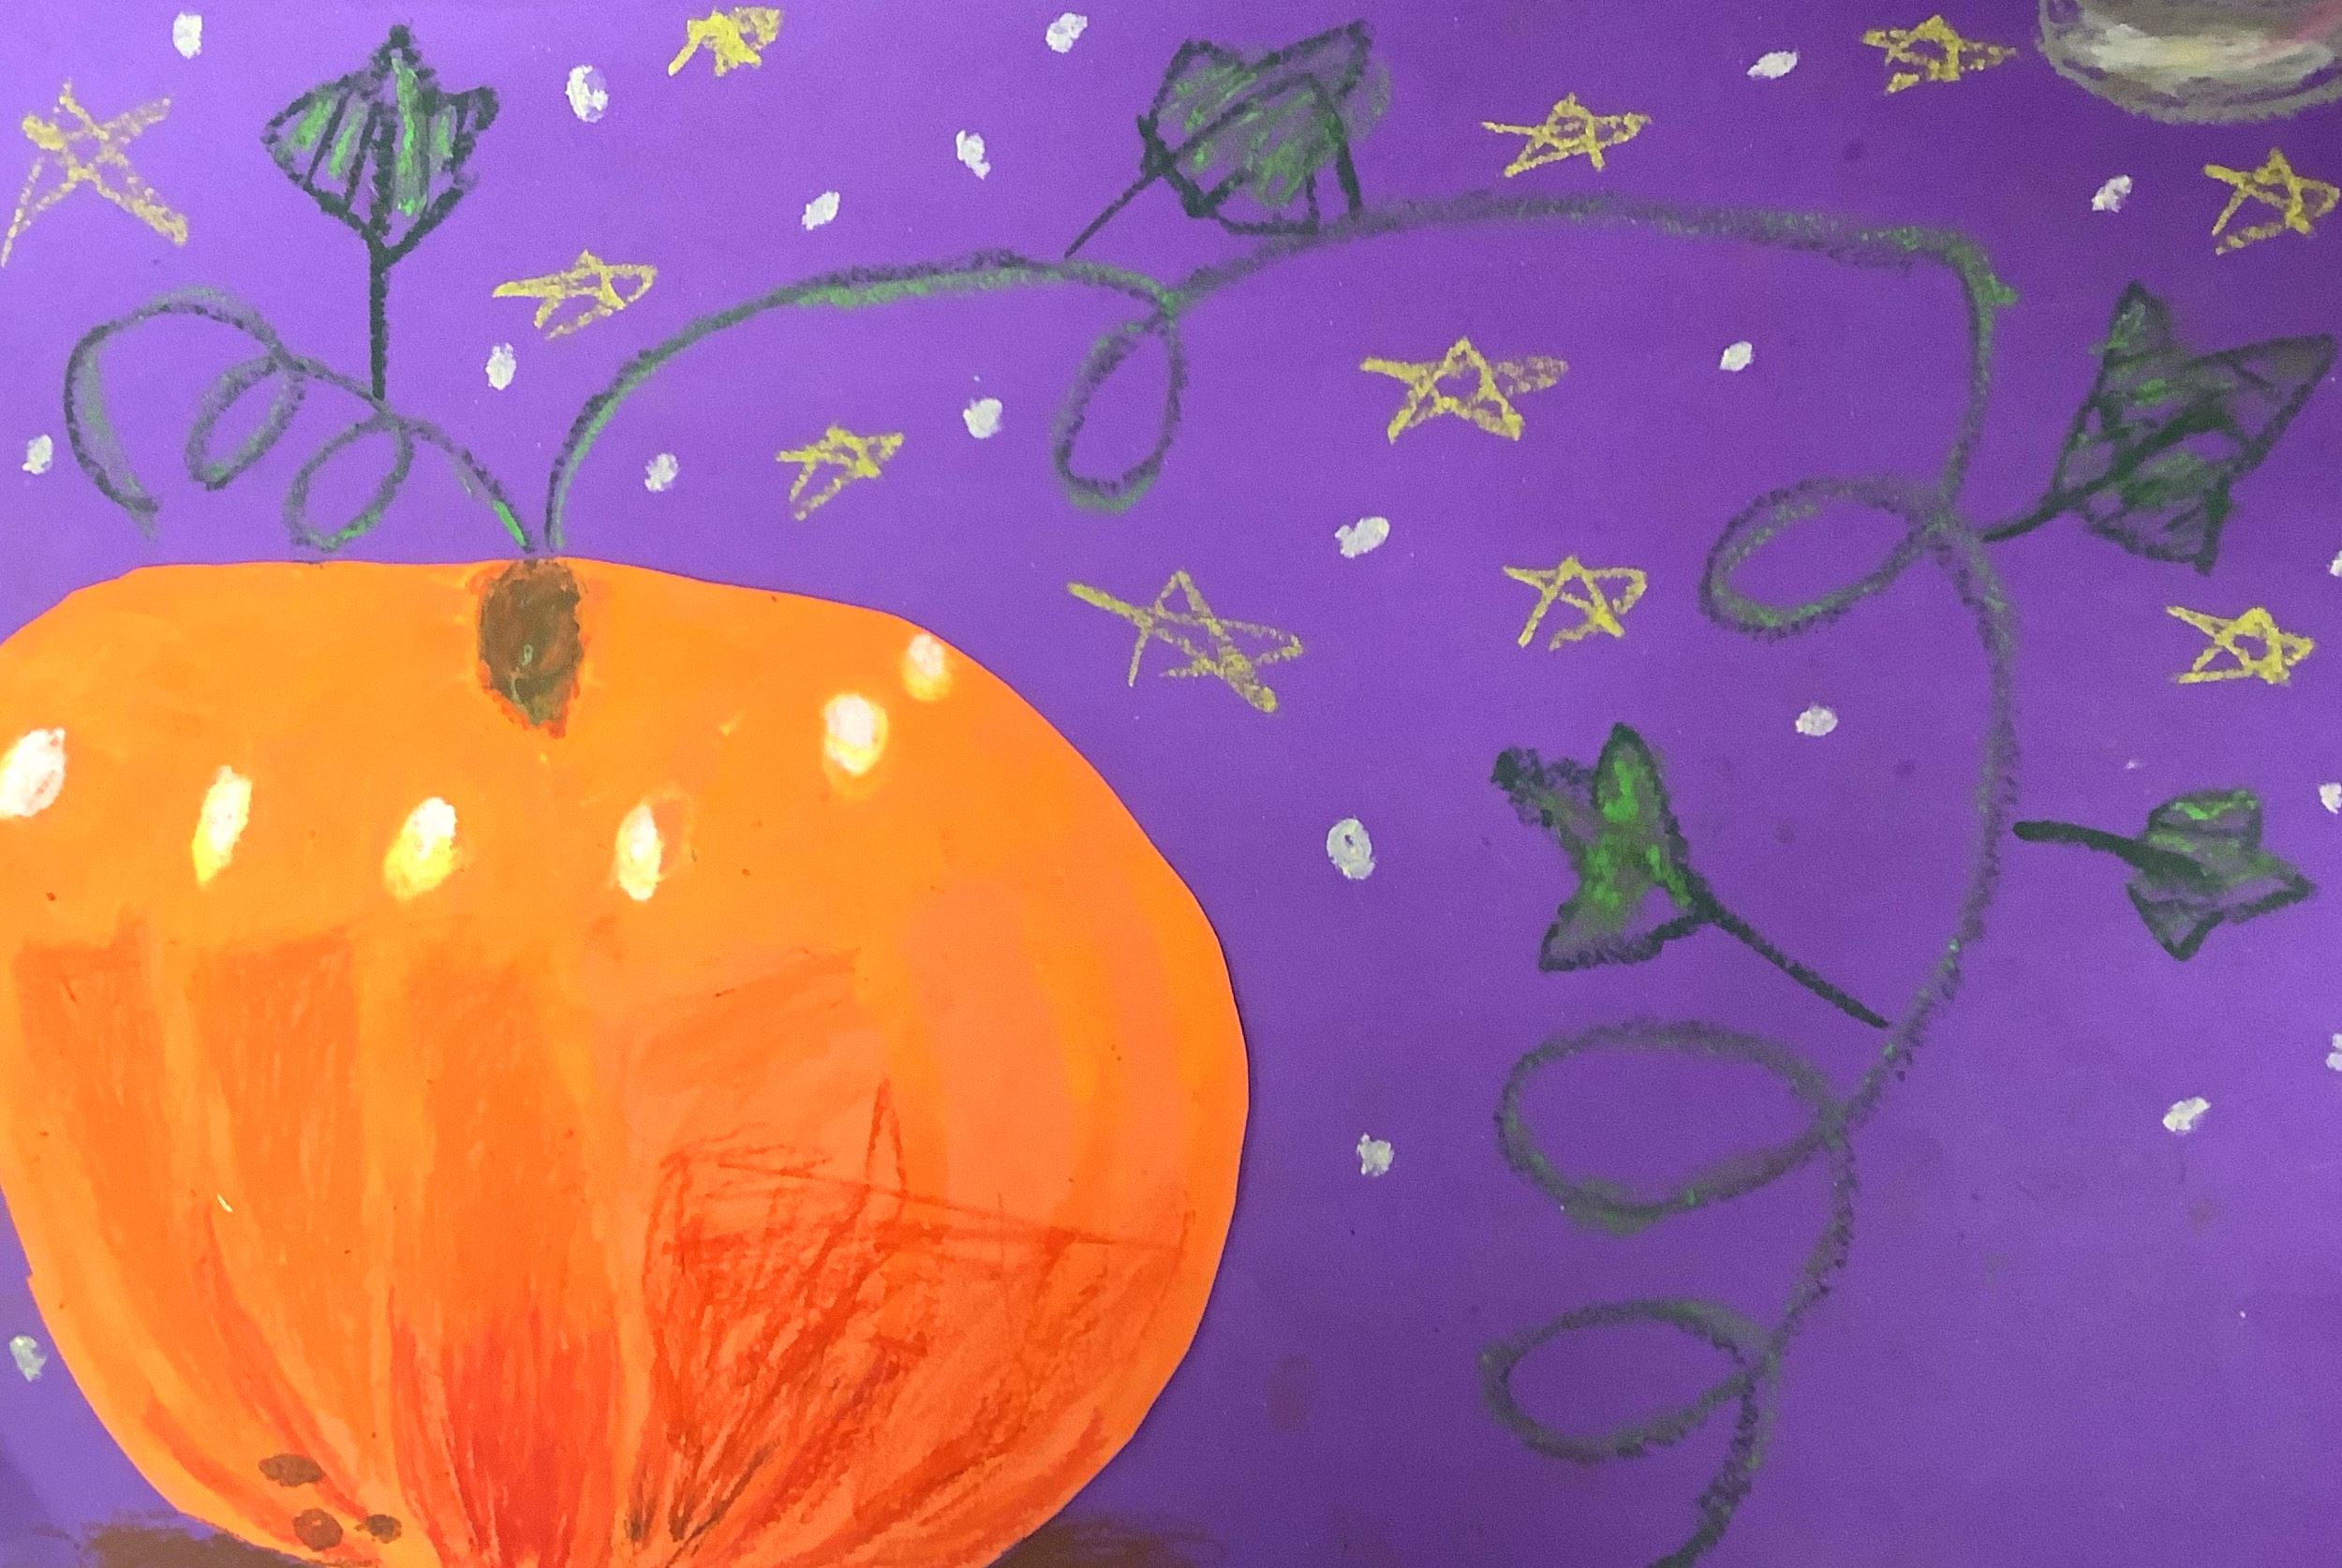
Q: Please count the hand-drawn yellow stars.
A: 11